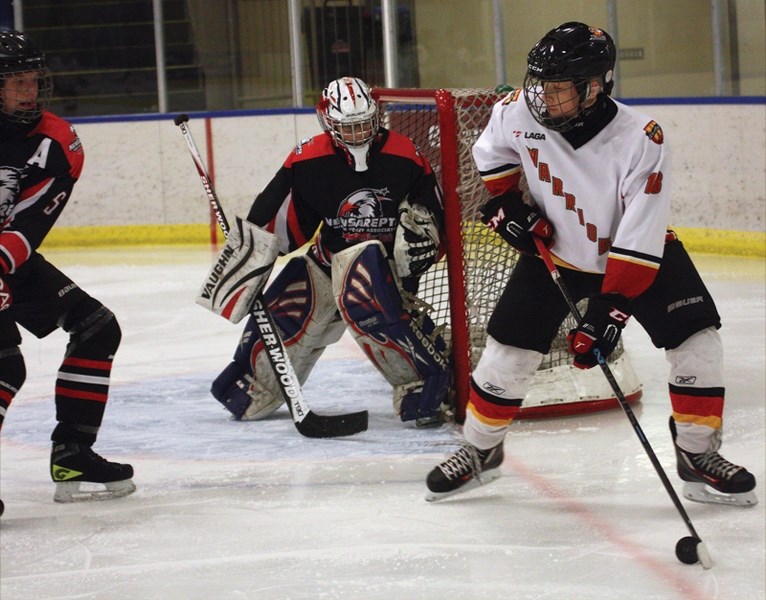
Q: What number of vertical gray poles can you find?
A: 7